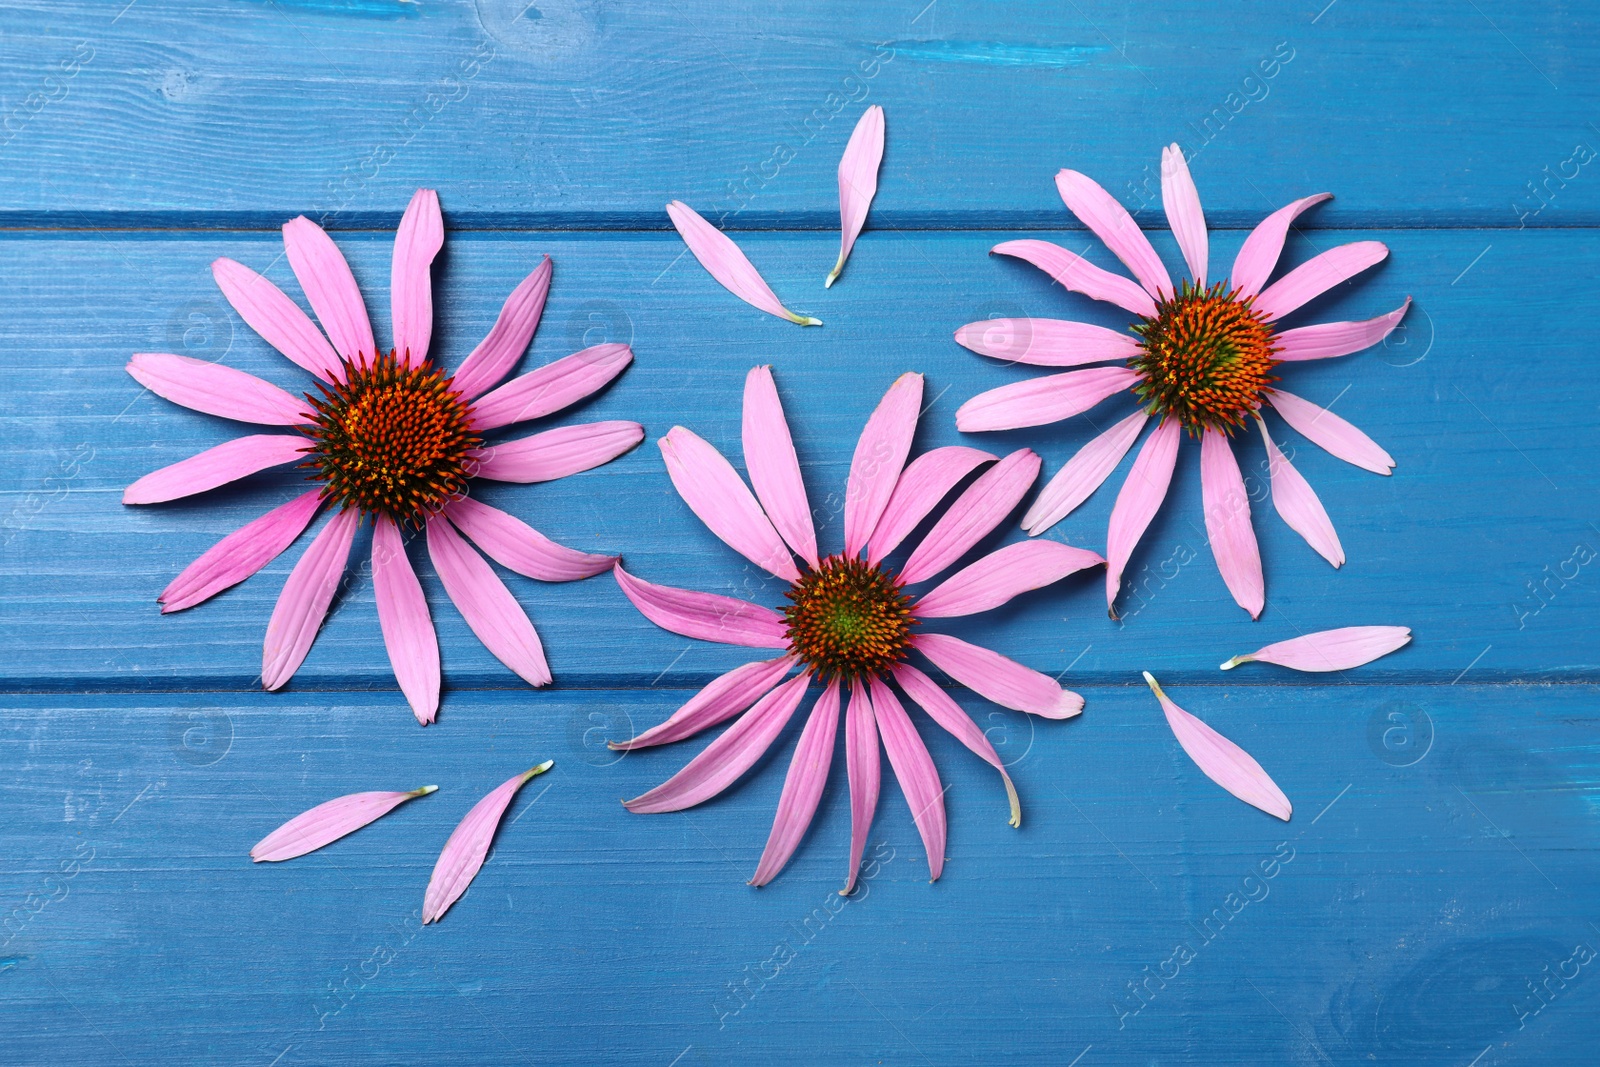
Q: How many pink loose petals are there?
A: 6